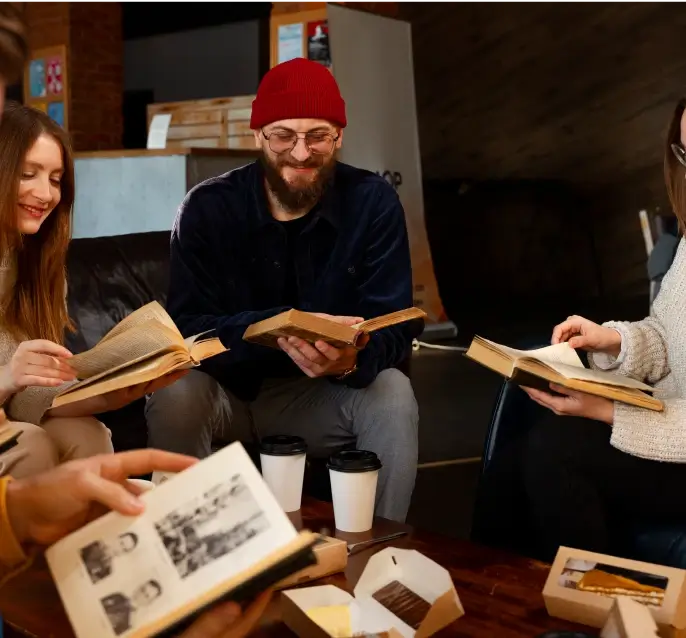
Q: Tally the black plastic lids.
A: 2